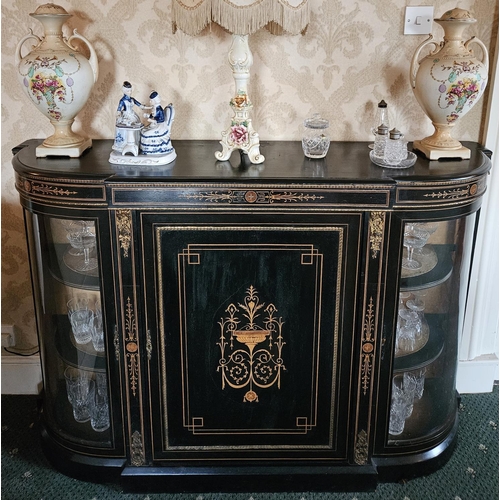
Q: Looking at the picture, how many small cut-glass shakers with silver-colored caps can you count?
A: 2